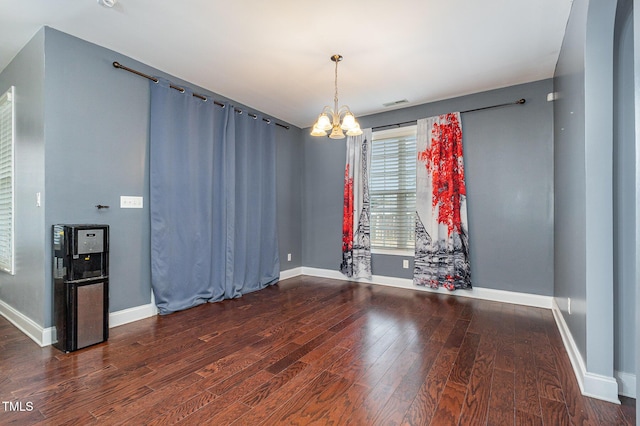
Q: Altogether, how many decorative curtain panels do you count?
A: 2